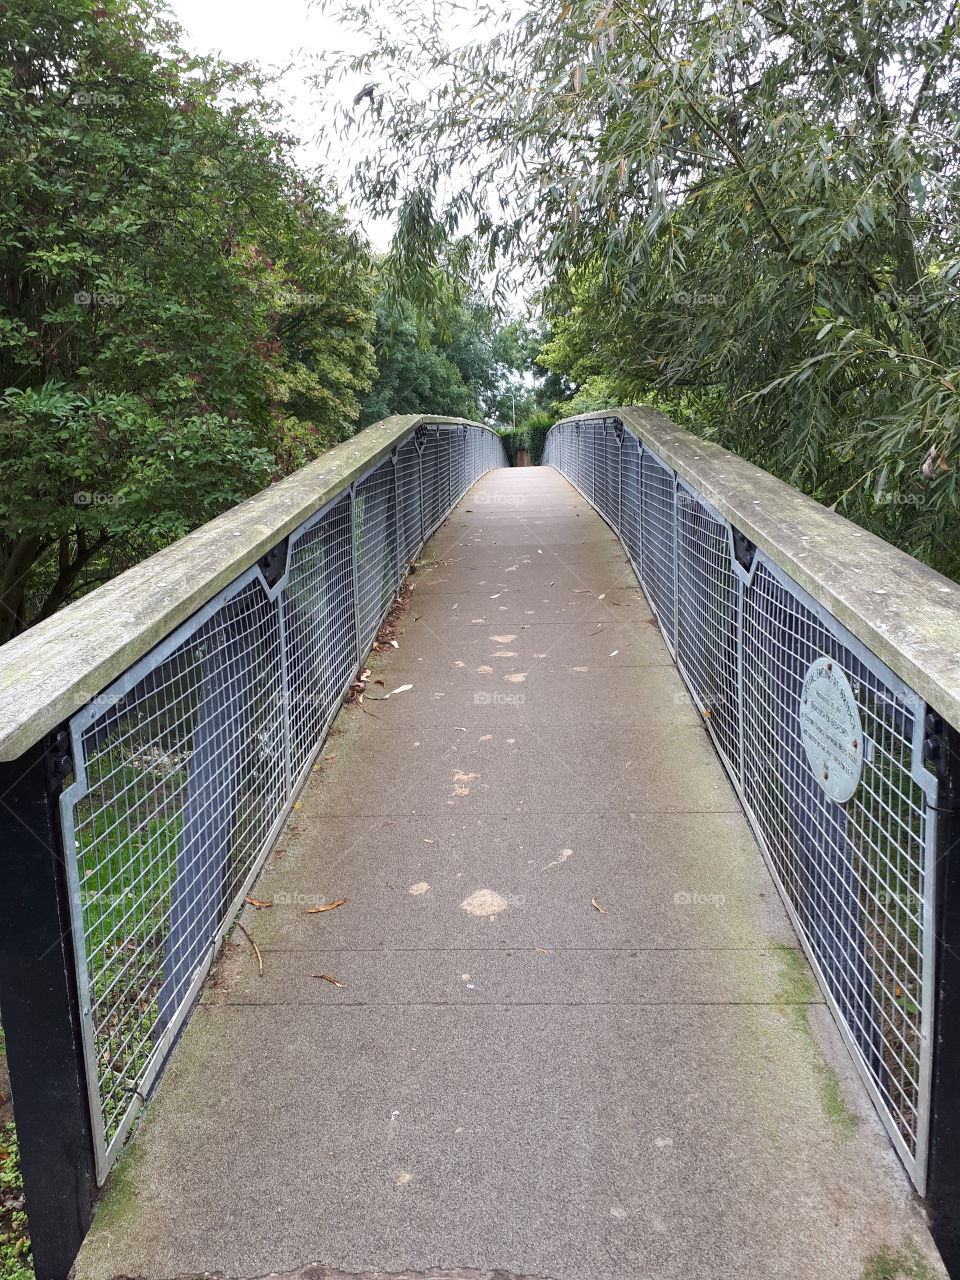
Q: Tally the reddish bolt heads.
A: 3